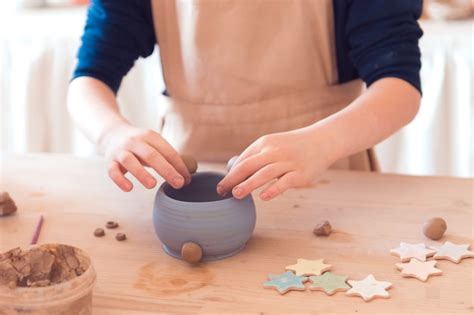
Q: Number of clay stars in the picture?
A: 7